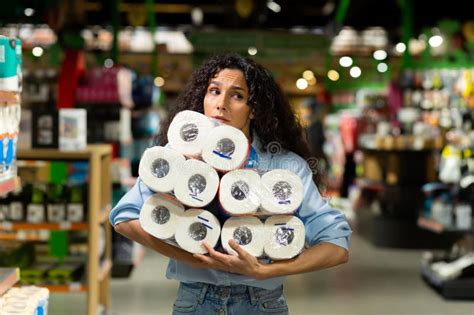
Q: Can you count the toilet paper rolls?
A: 10